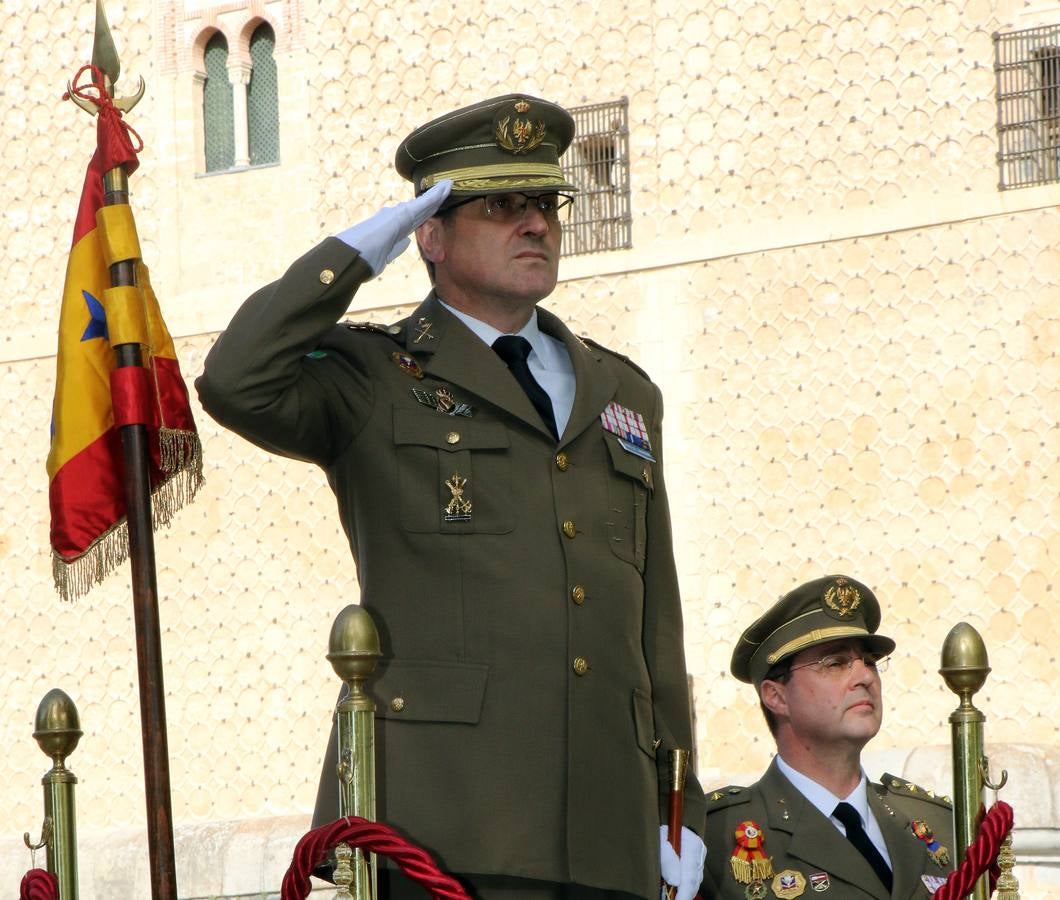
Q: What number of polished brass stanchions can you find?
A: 3